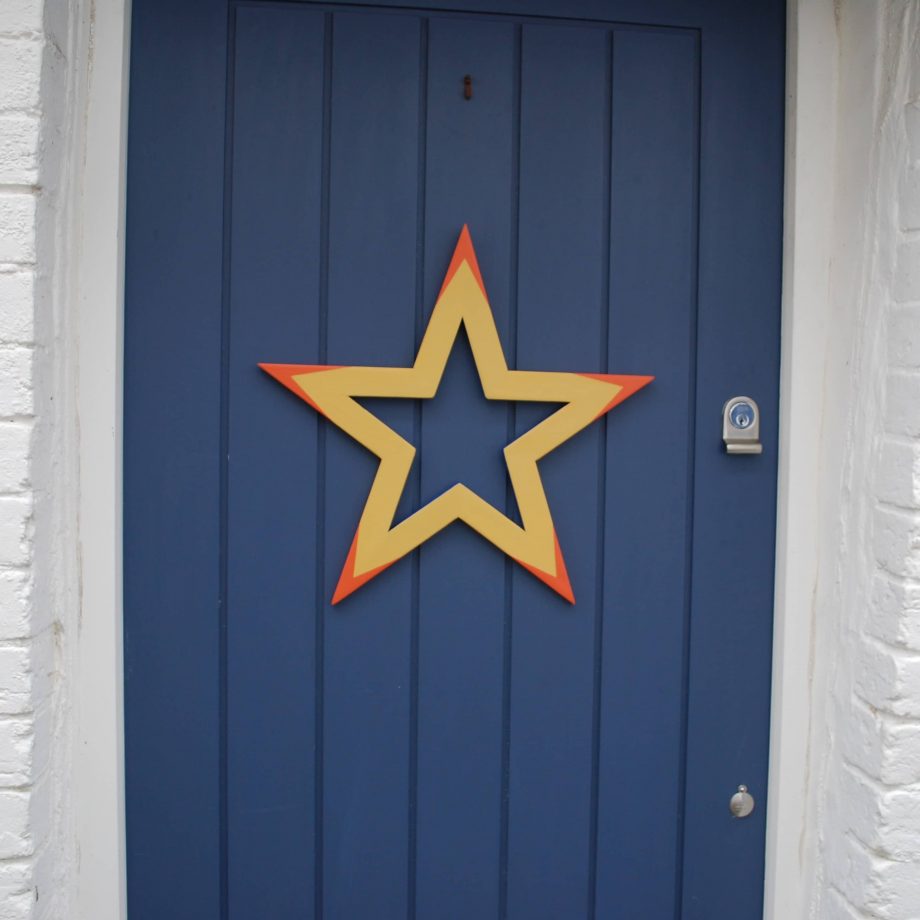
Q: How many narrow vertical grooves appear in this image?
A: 6